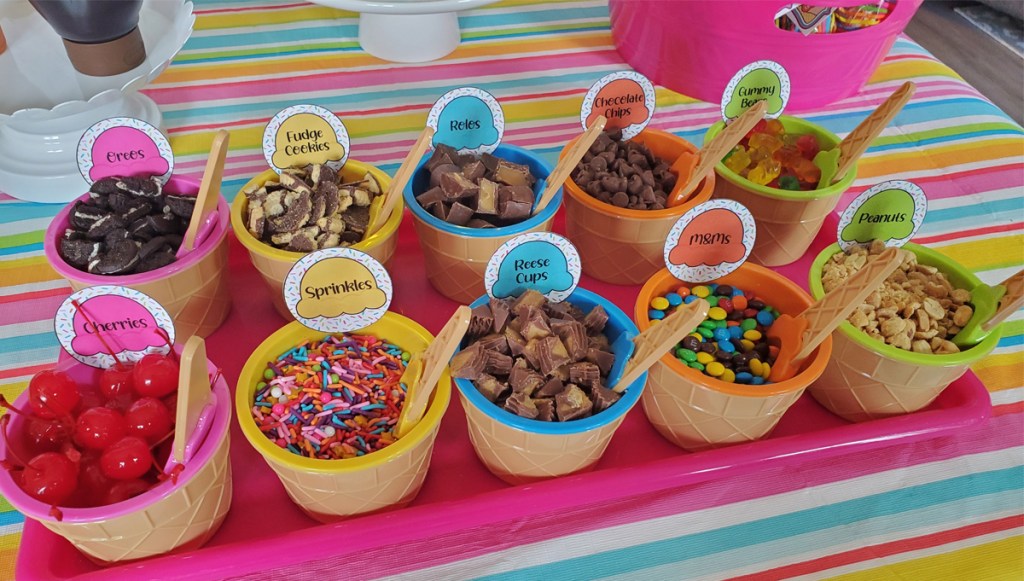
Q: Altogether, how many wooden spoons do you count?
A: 10